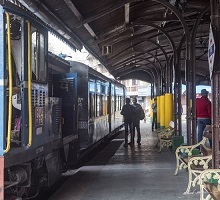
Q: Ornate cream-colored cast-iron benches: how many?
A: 3